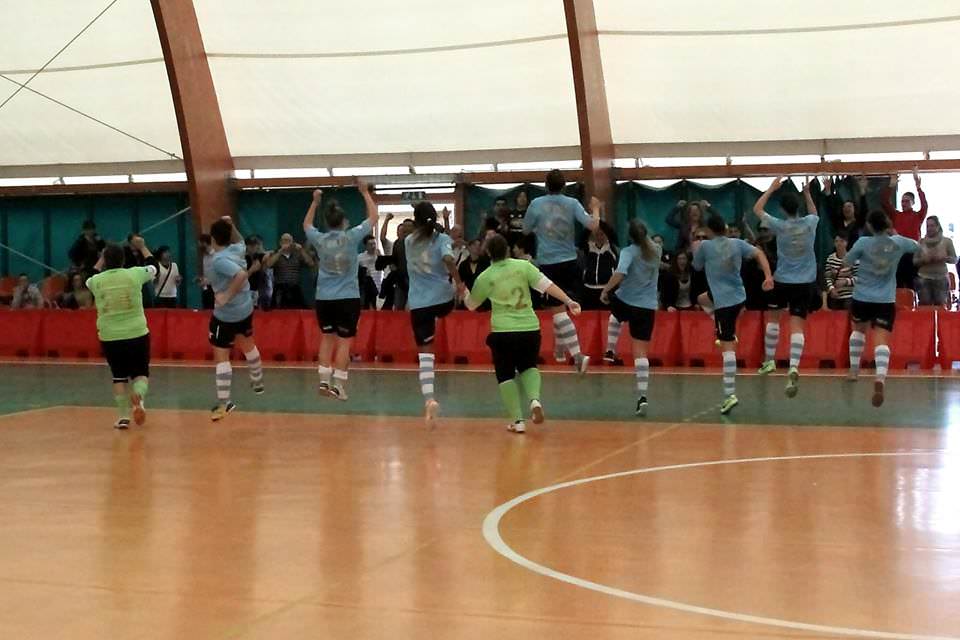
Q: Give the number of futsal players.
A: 10